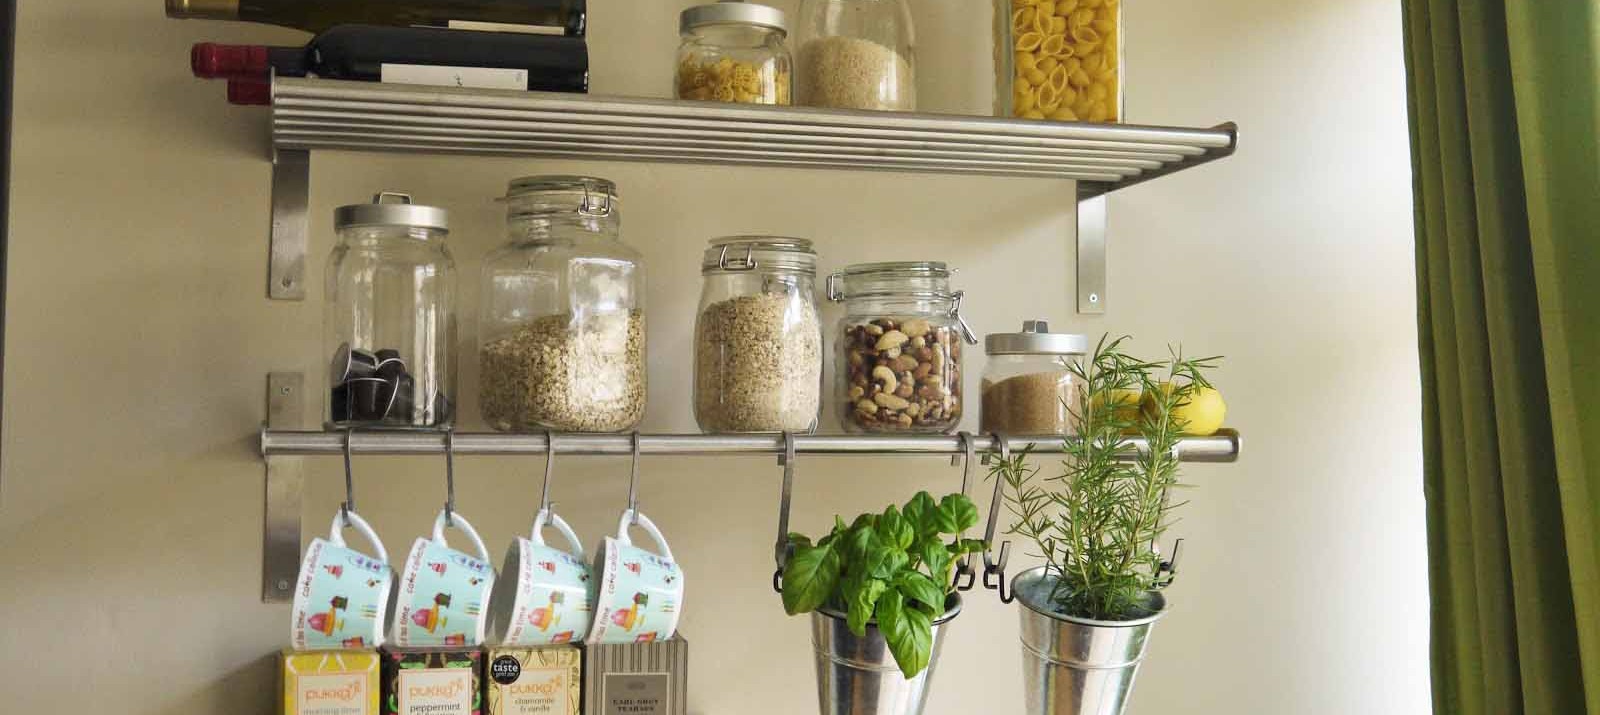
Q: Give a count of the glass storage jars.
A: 8